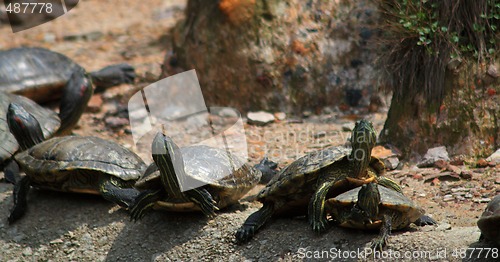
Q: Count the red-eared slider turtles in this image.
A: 7